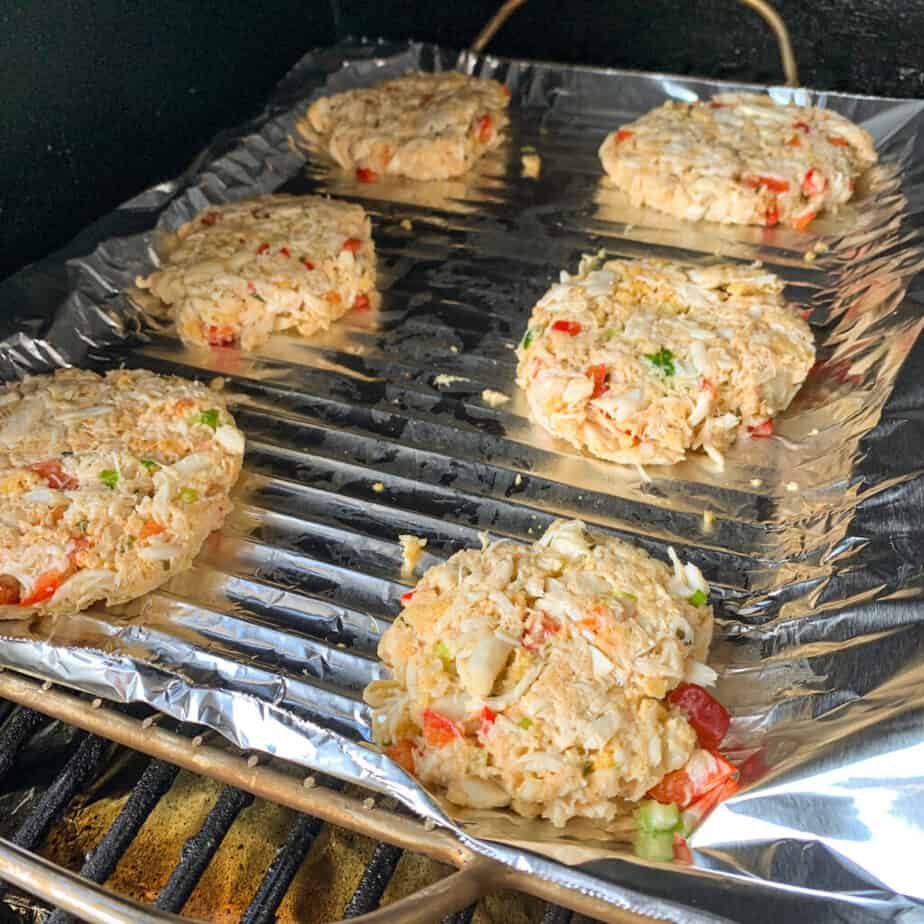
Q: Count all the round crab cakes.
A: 6